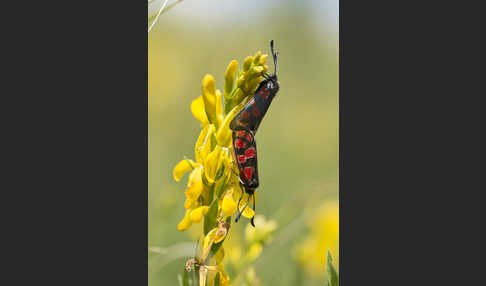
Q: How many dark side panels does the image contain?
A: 2